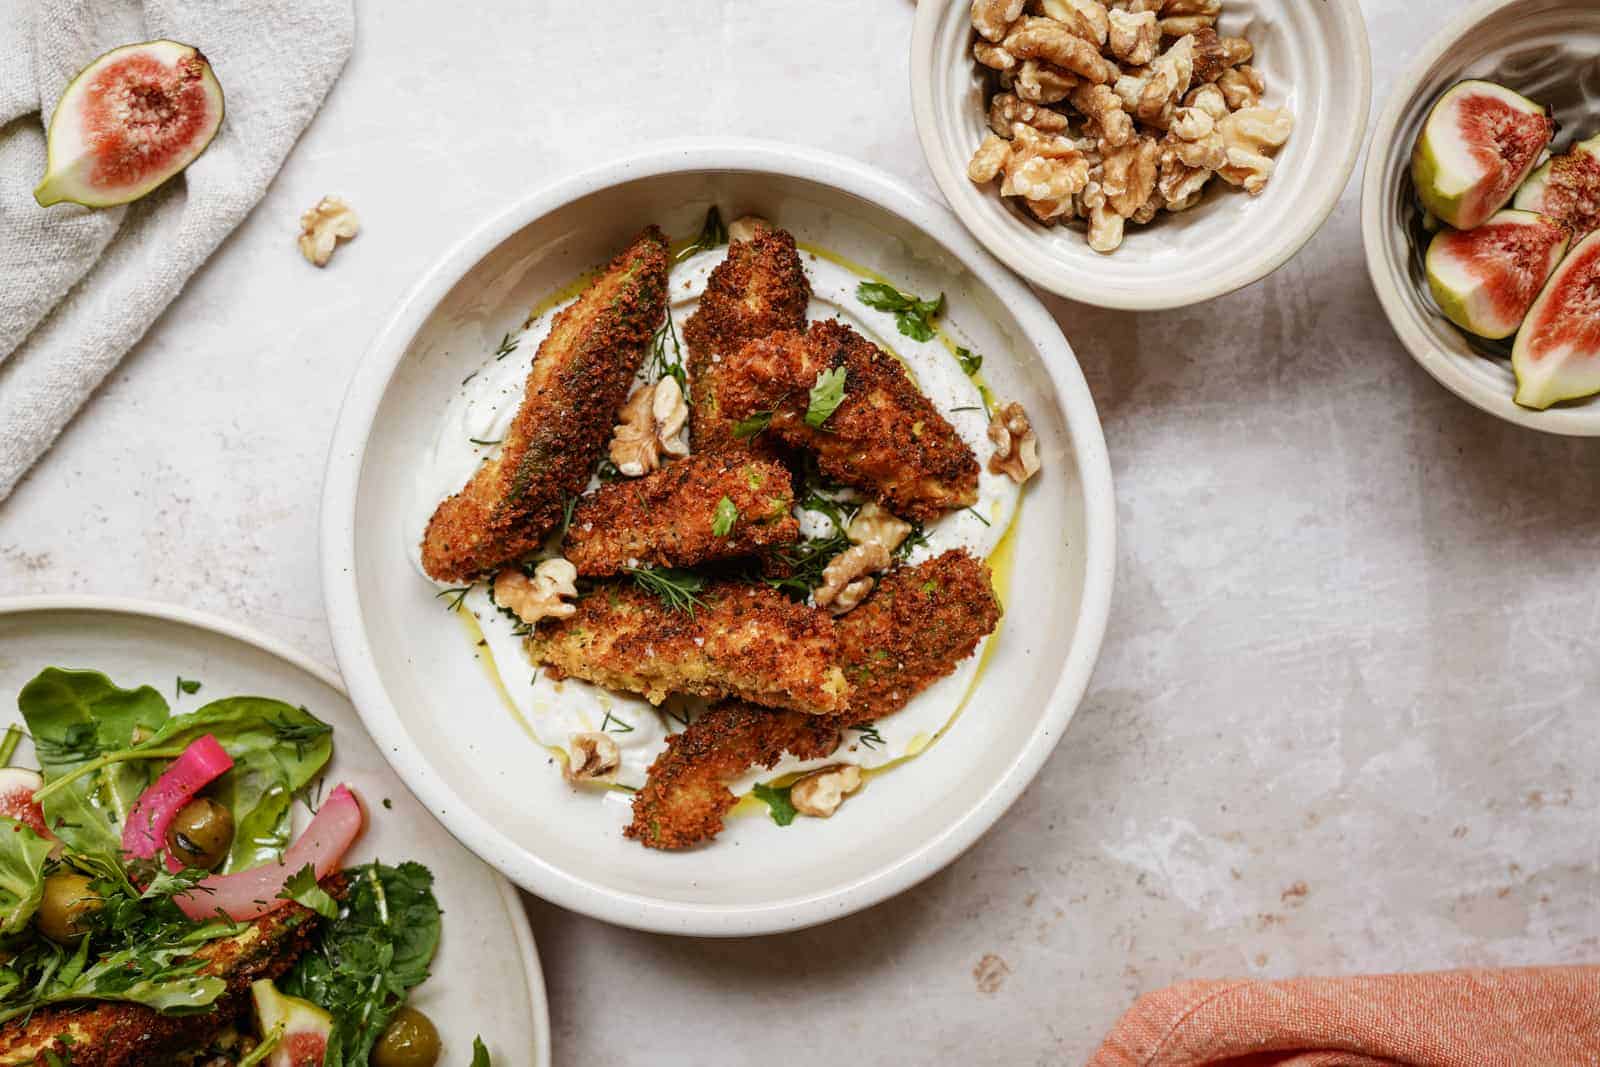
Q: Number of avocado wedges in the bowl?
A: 7